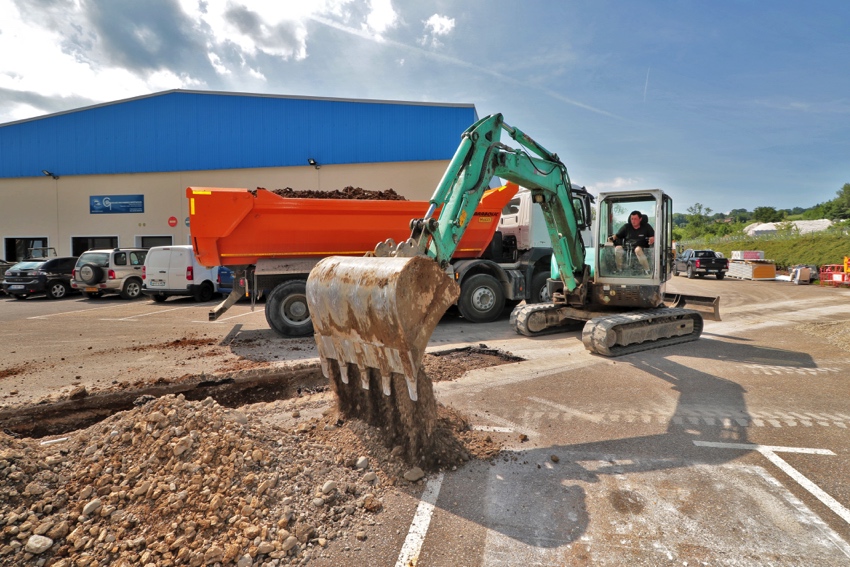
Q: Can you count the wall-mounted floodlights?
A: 2